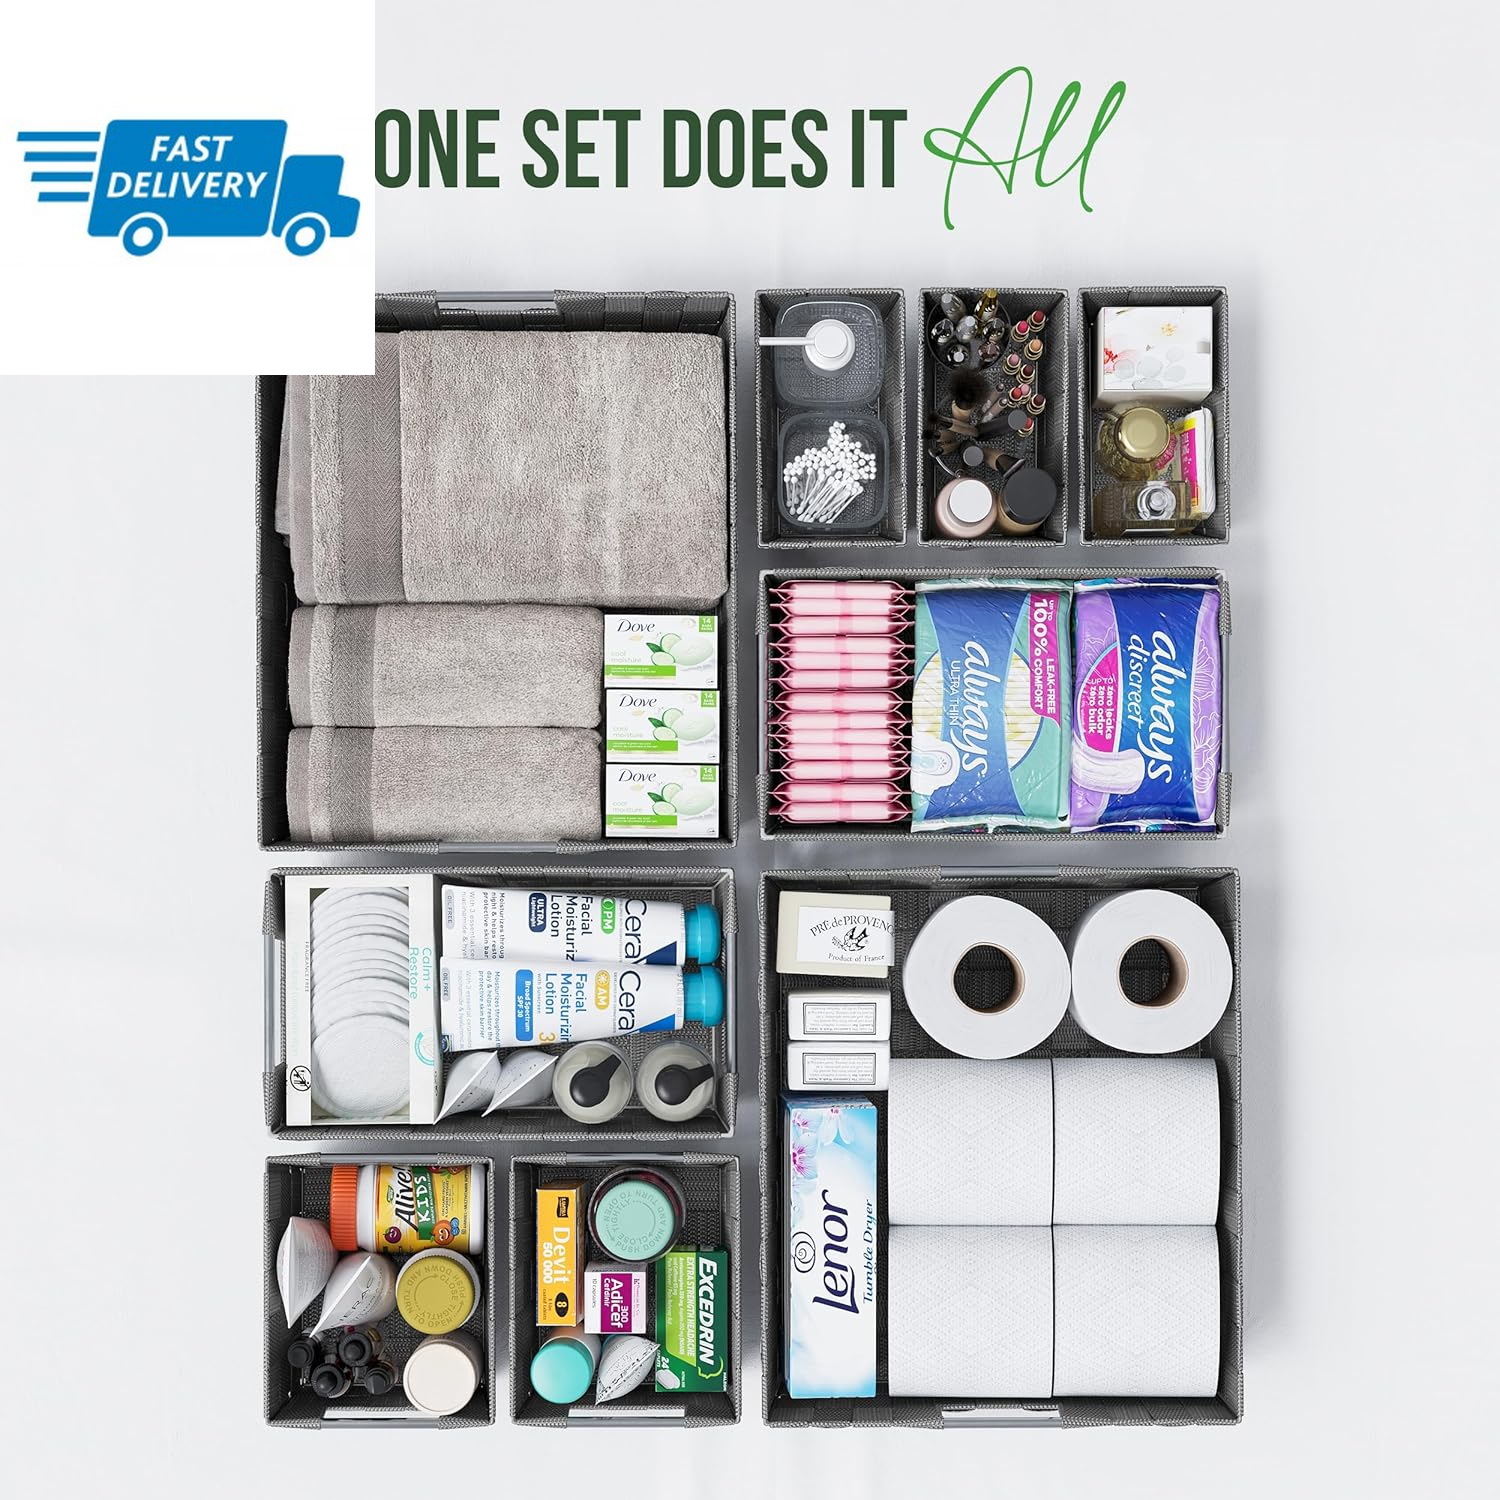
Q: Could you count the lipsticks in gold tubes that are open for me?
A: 9